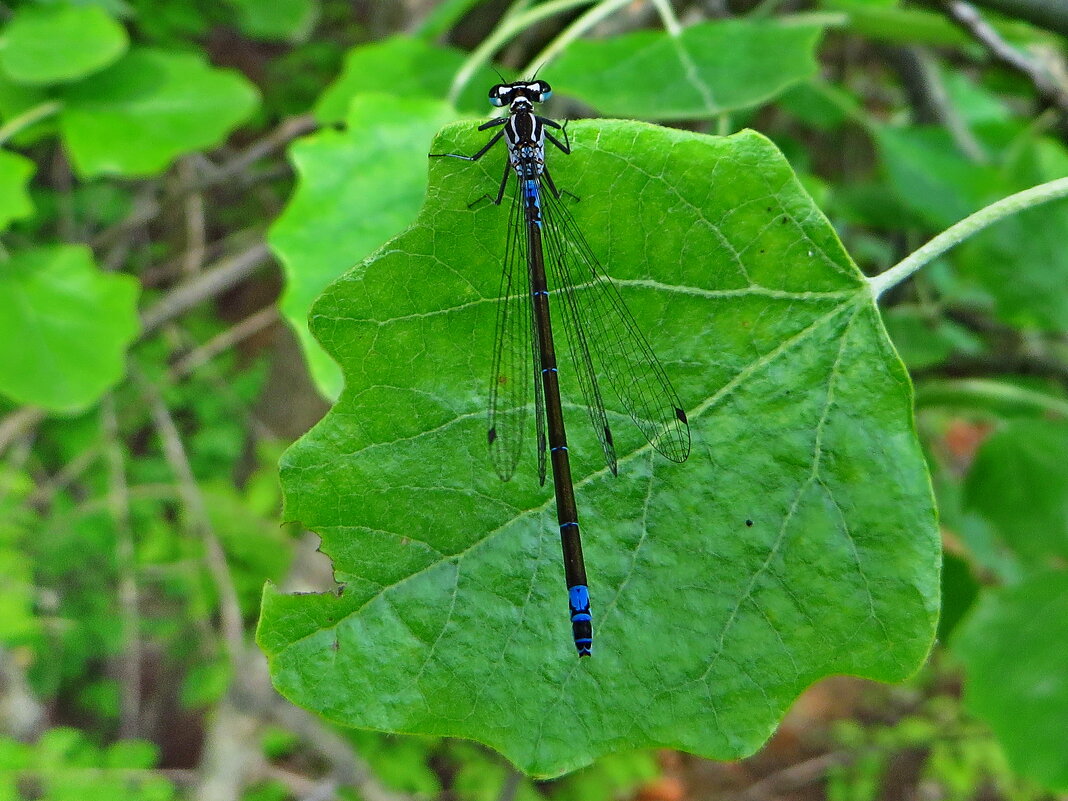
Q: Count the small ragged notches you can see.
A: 1